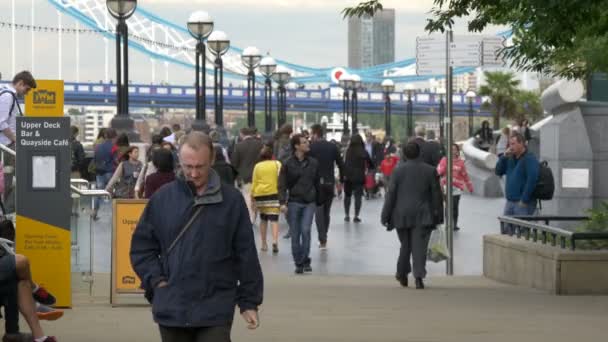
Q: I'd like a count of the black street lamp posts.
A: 12